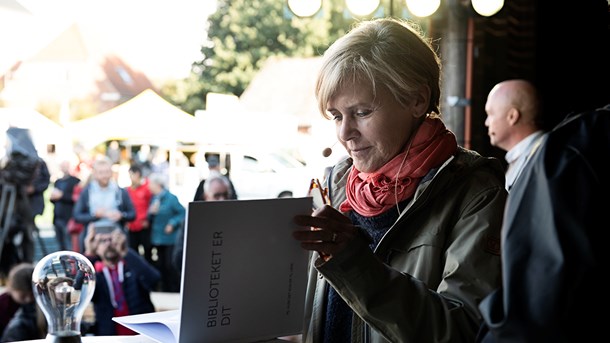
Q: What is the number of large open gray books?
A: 1